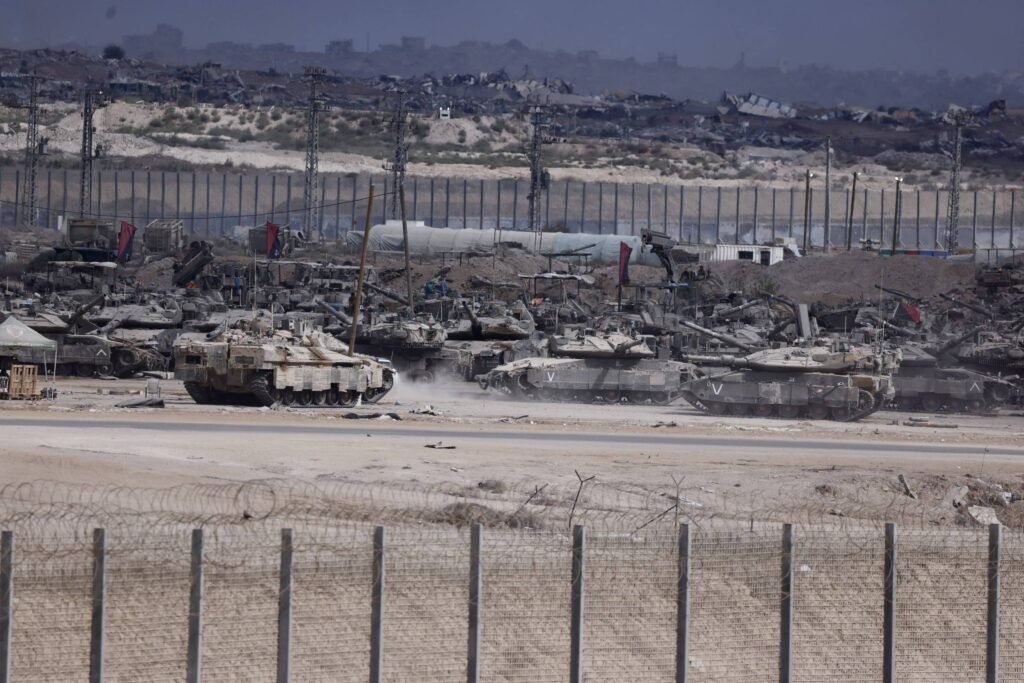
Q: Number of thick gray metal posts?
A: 11